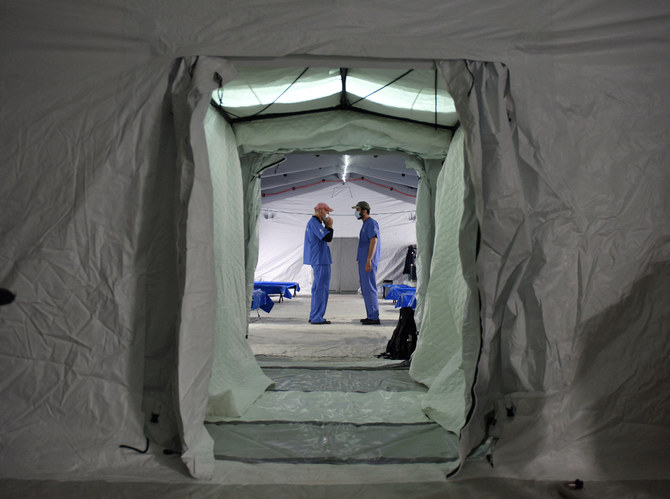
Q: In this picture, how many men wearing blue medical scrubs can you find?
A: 2